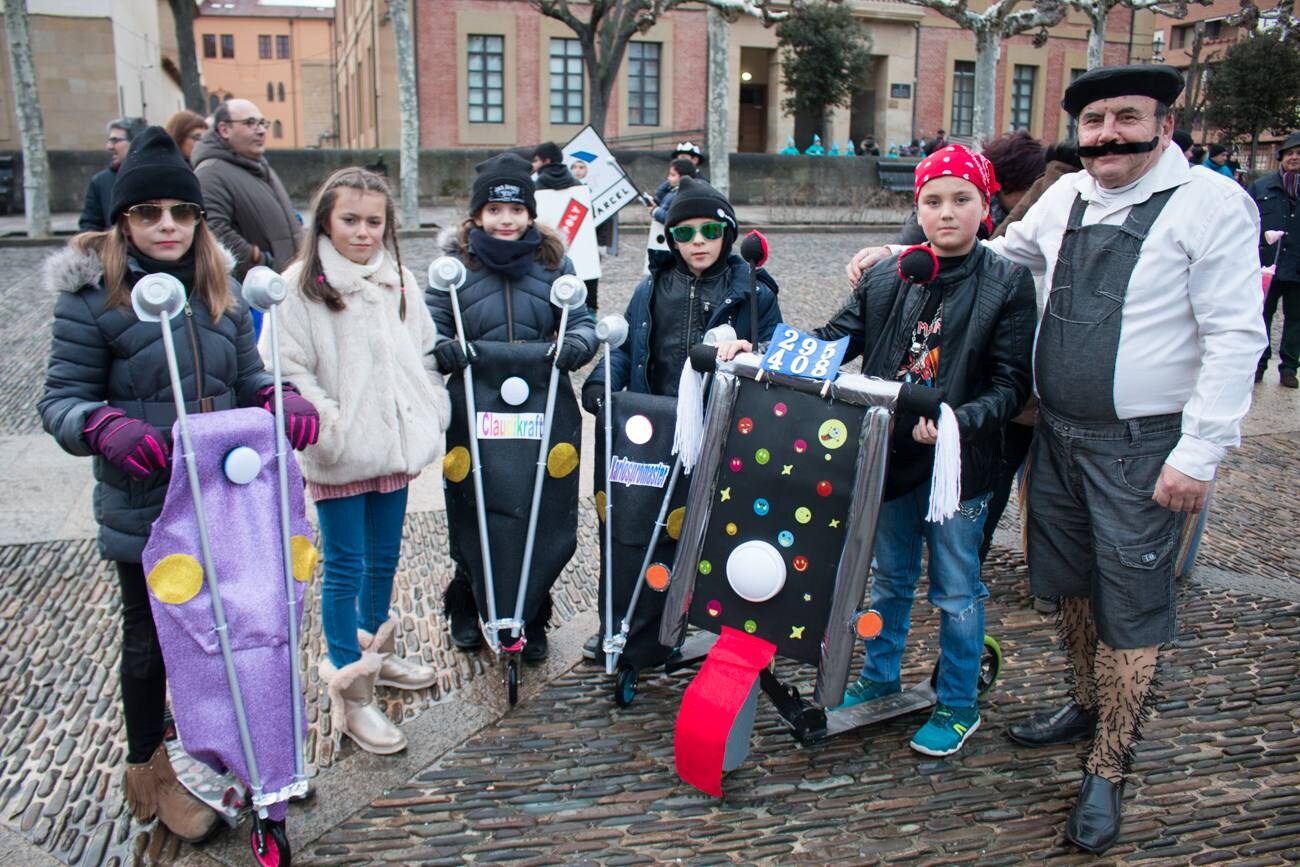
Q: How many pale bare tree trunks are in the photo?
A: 5